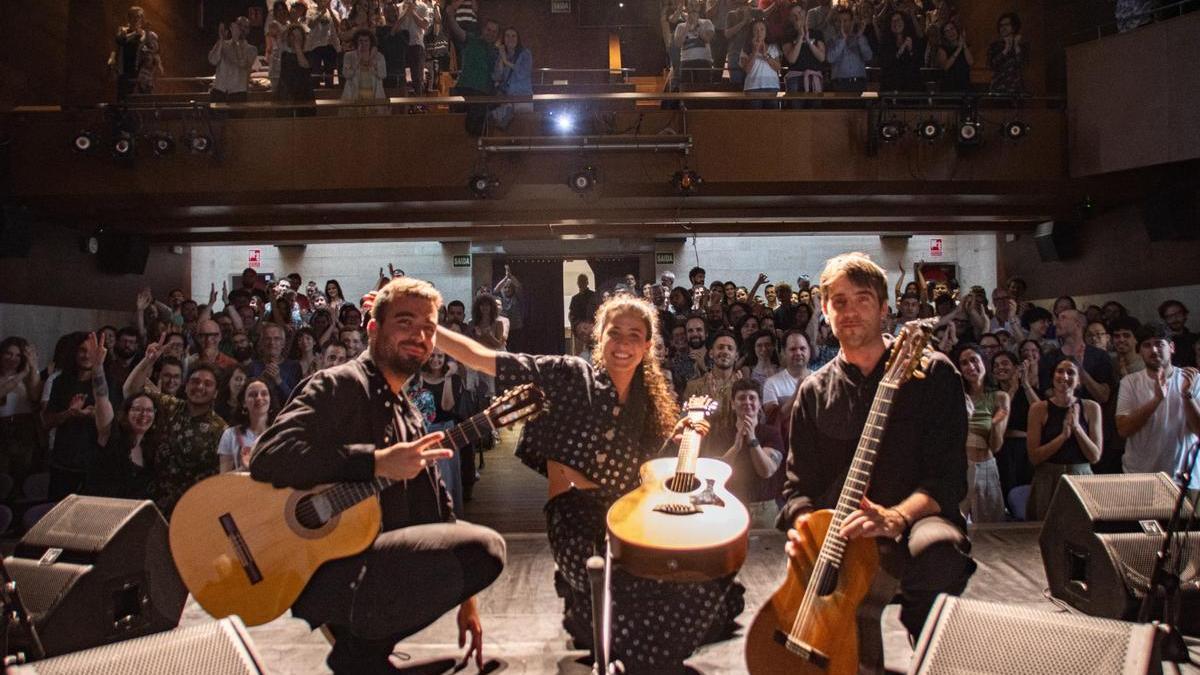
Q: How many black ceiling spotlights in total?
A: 11